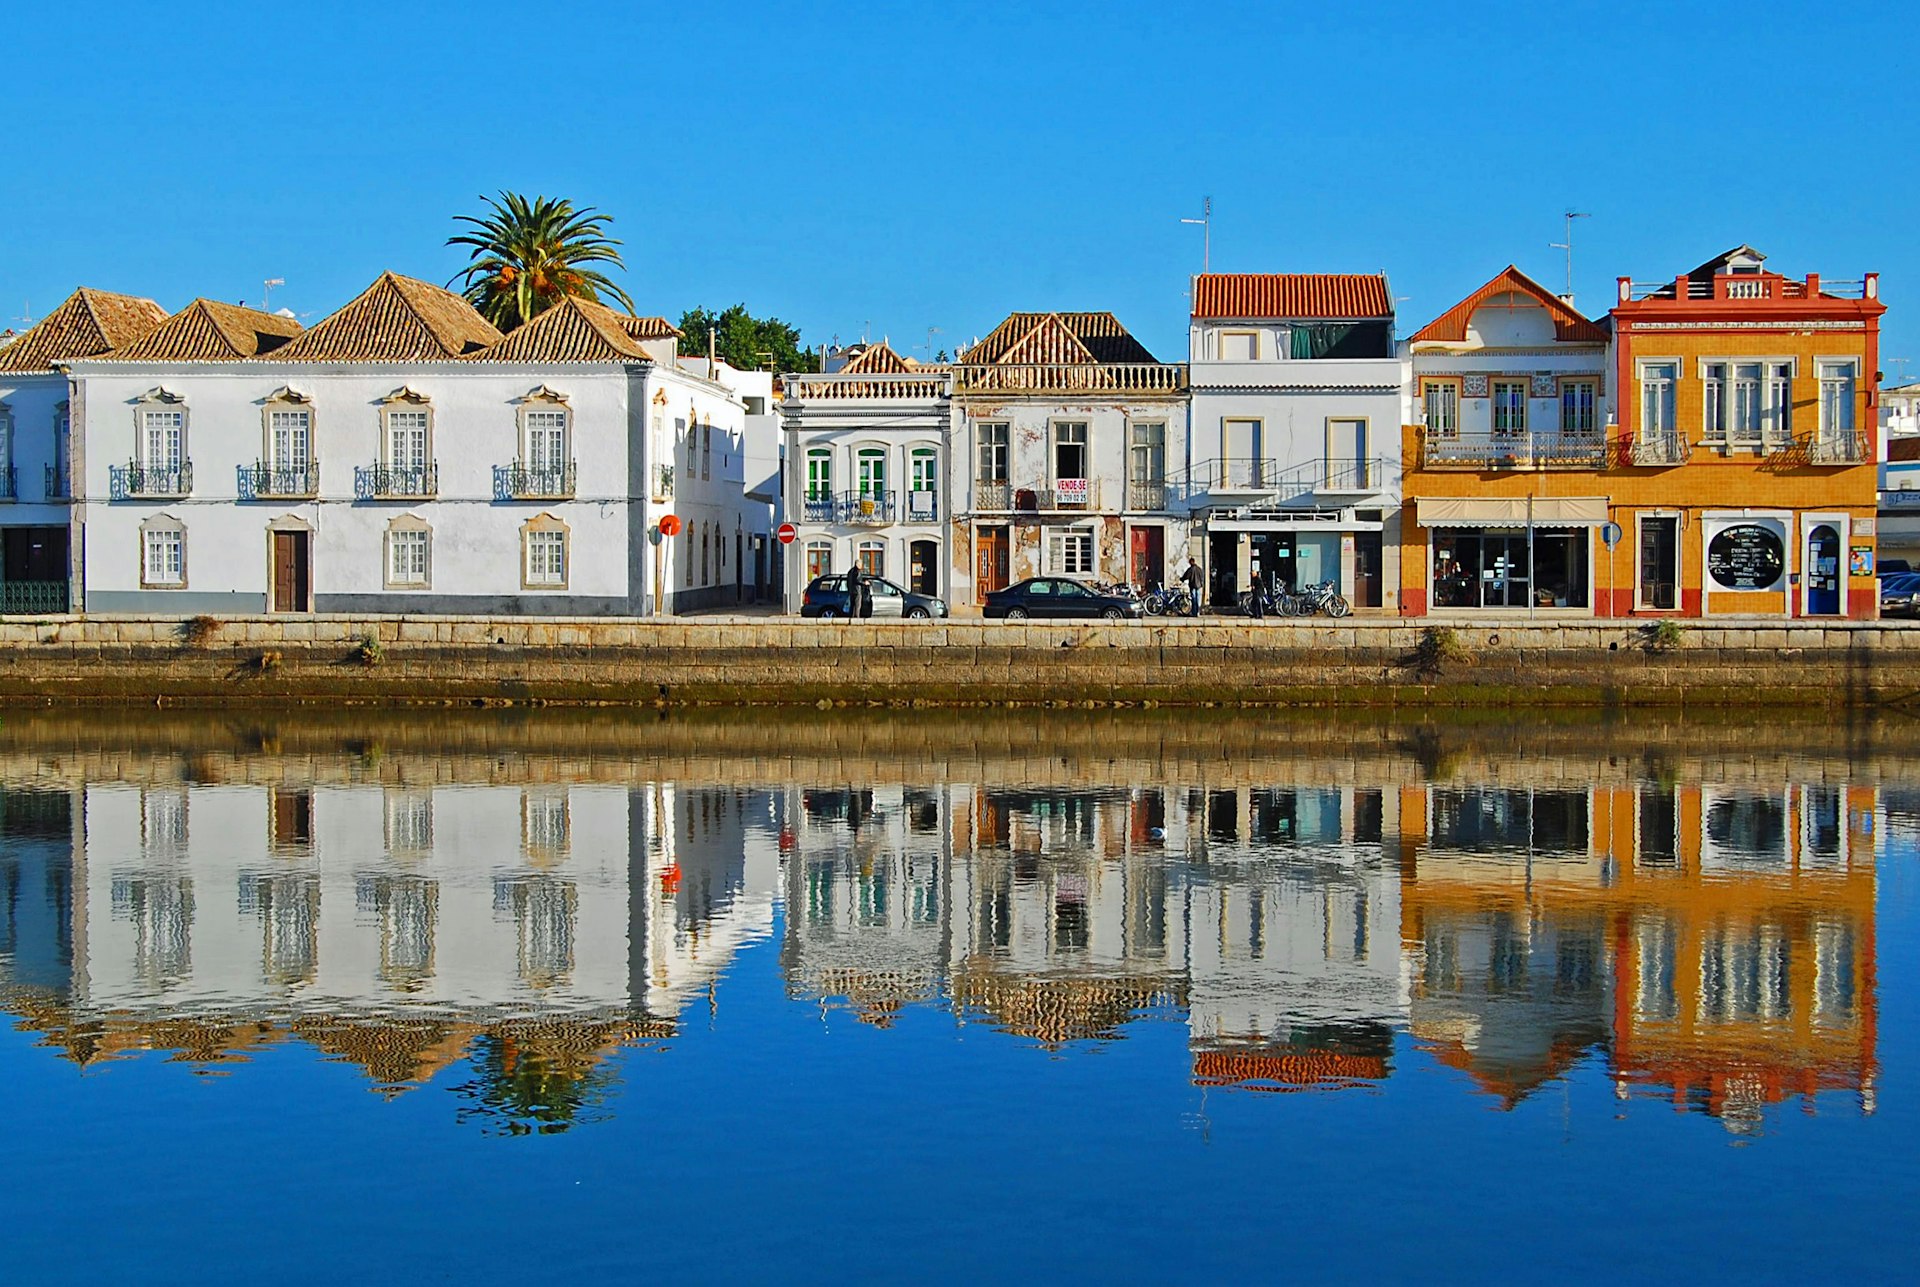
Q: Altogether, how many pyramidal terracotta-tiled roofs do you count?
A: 6